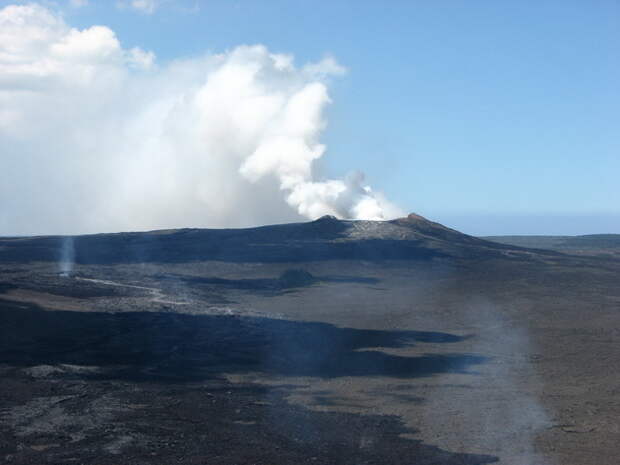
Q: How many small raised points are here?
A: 2